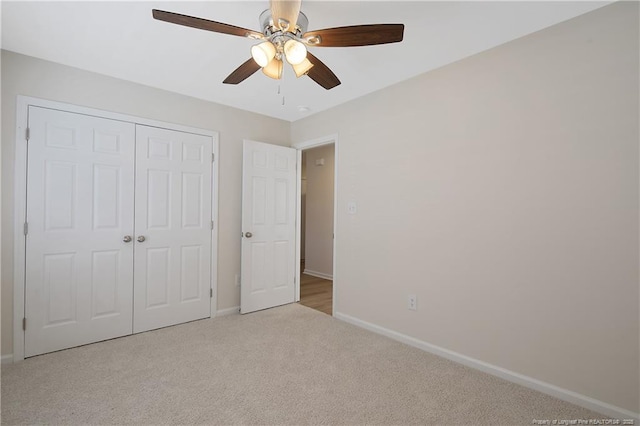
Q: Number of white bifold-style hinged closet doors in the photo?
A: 2